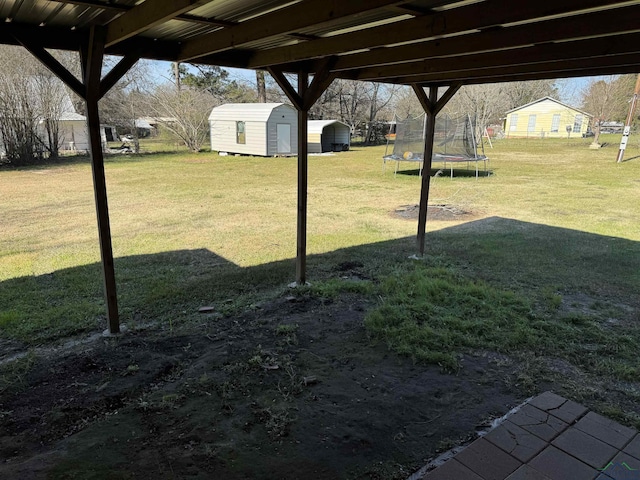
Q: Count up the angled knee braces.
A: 6